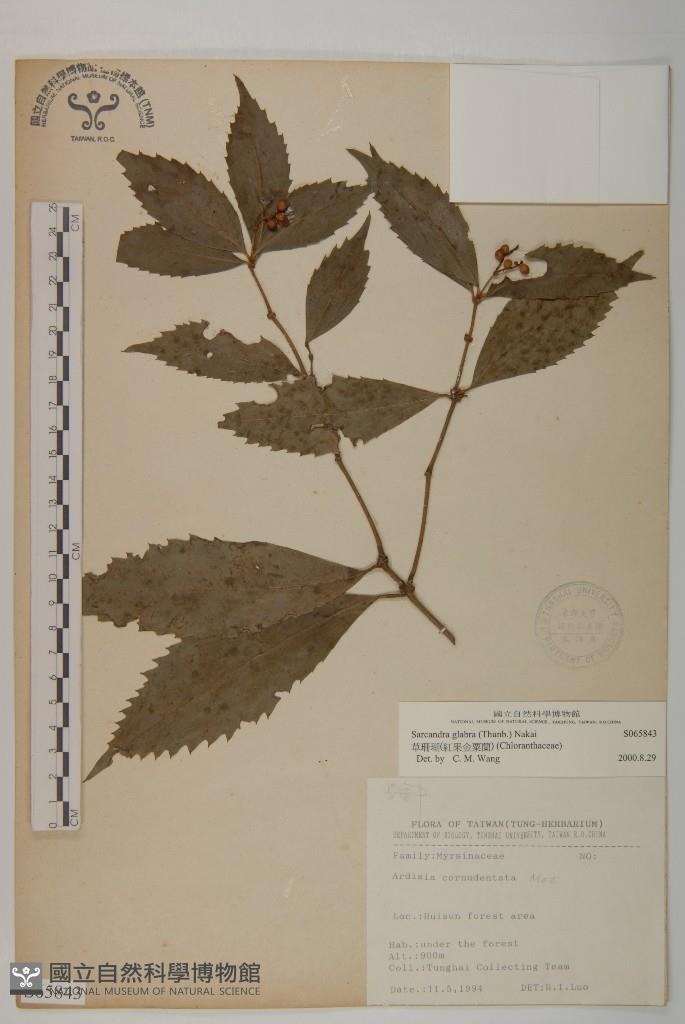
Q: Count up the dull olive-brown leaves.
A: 12